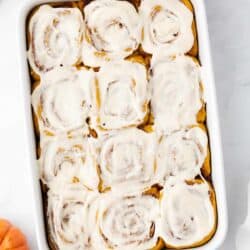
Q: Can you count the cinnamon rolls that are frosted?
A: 12